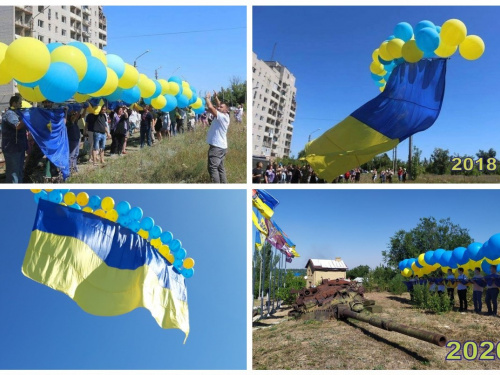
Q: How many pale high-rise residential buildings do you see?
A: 2